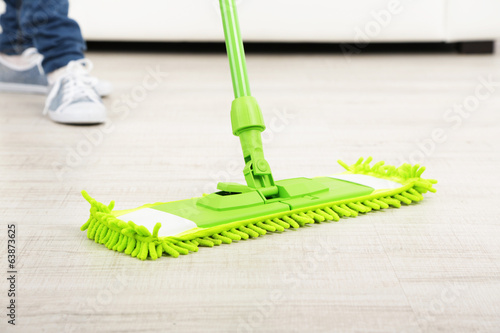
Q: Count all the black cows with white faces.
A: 0